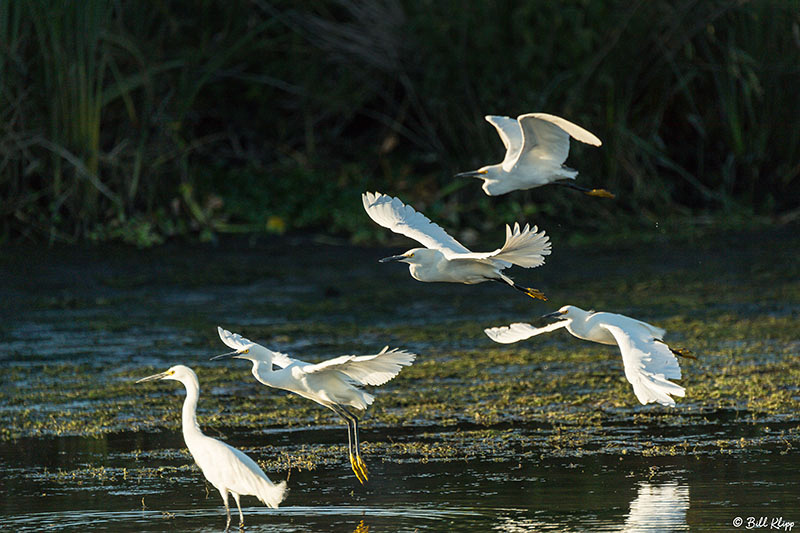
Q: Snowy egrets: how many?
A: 5